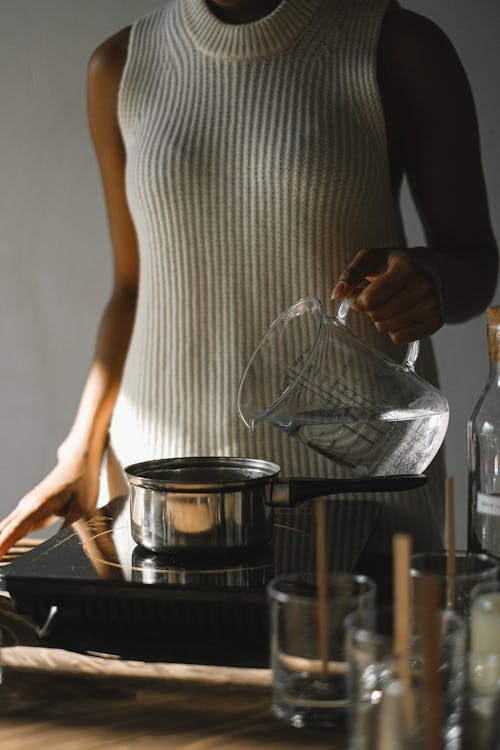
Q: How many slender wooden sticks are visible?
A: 4